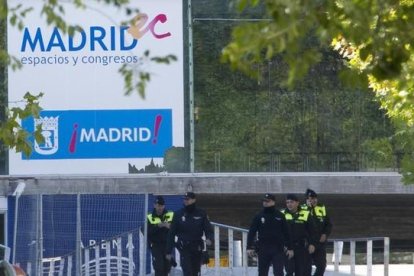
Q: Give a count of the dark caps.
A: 5